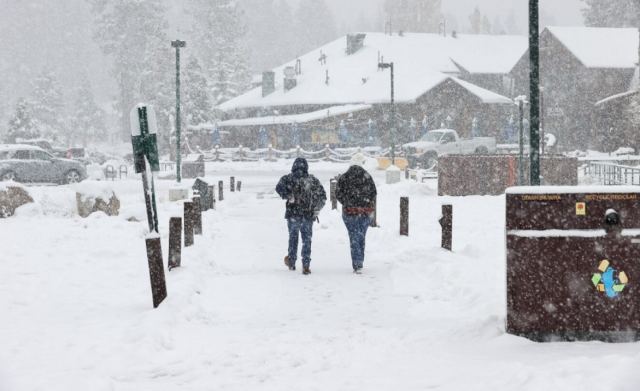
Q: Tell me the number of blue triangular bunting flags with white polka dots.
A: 0